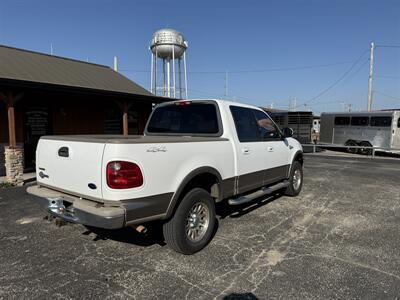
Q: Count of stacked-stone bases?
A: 1